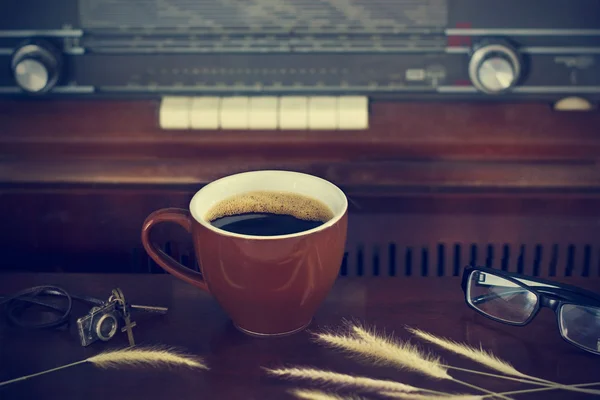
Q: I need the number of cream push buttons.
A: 7